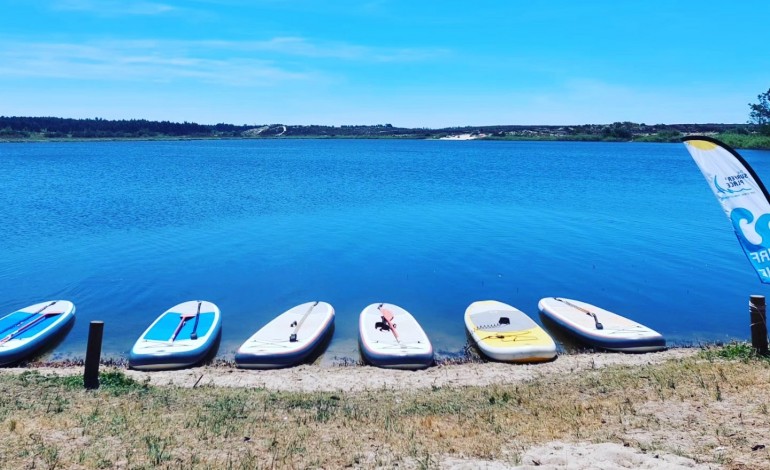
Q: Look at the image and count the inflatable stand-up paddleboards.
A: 6